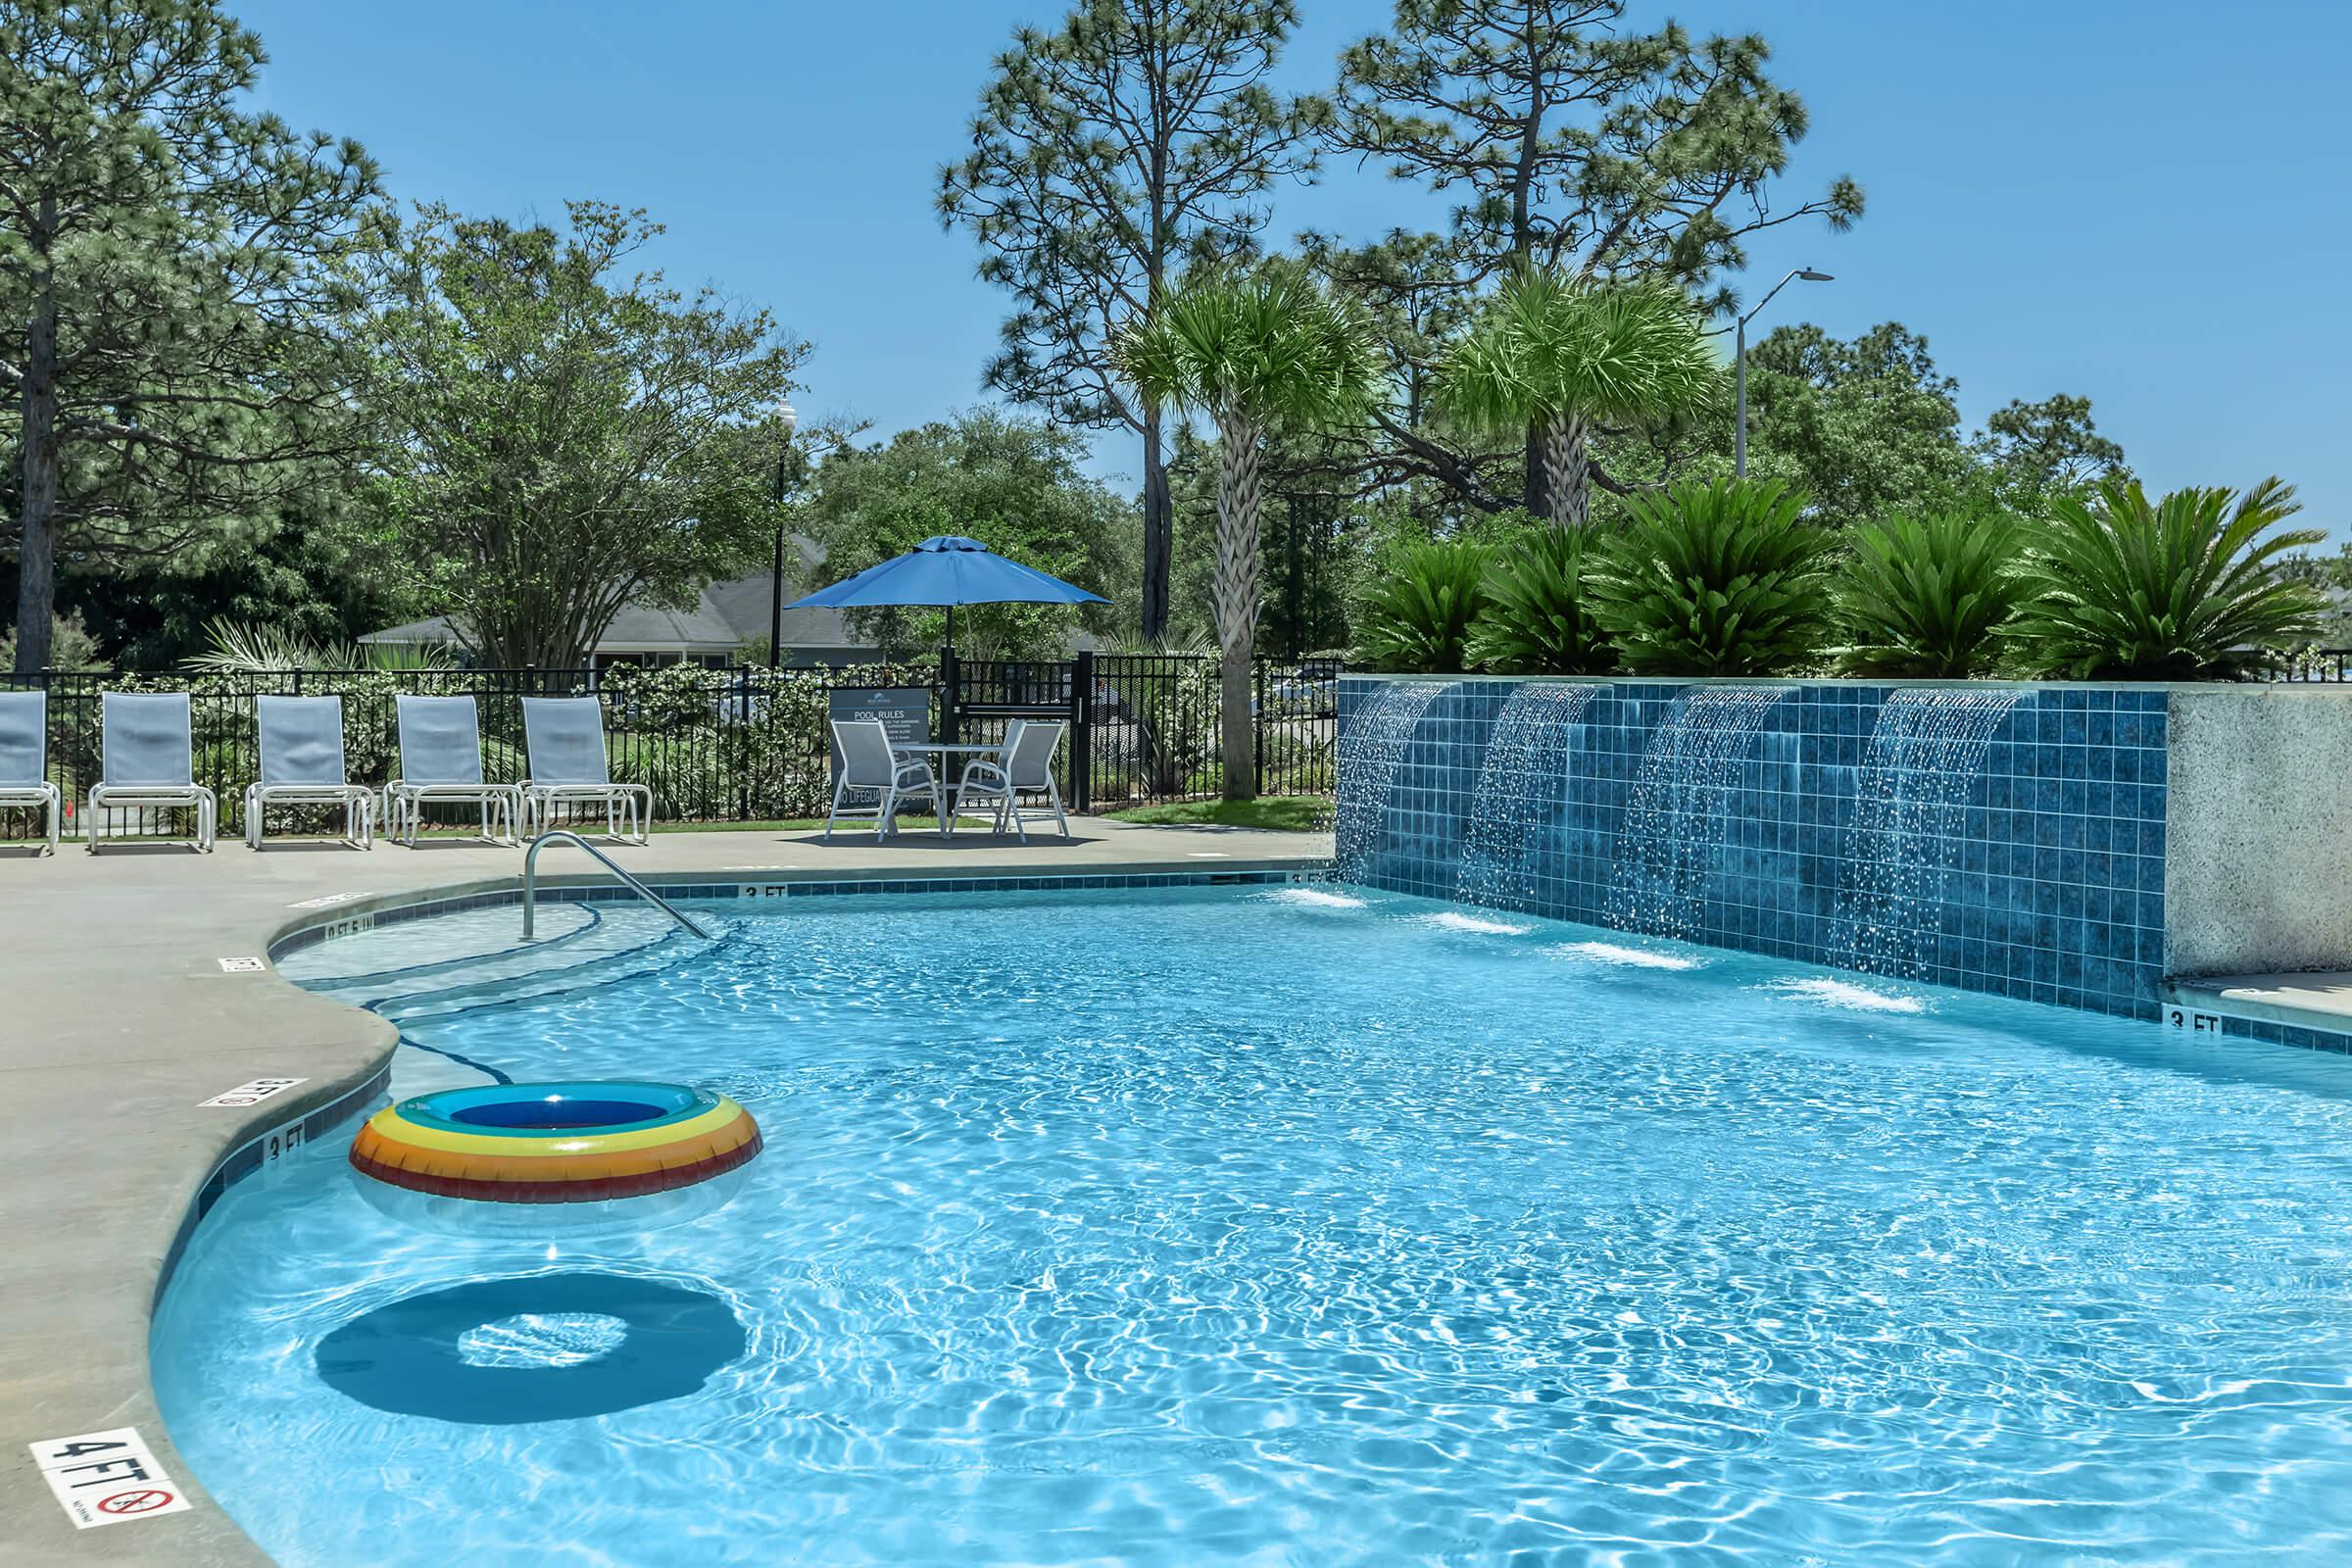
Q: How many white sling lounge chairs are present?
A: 5